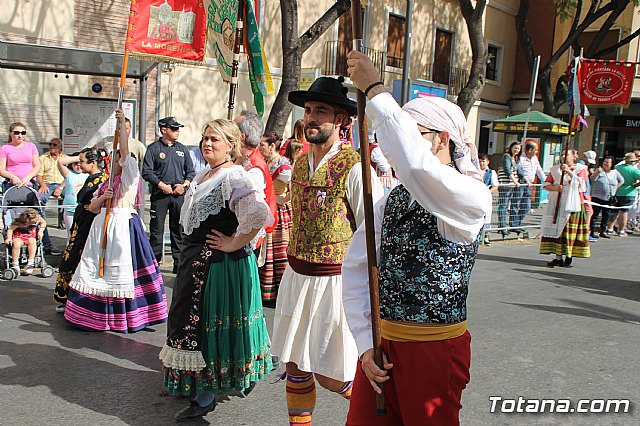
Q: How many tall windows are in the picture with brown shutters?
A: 3